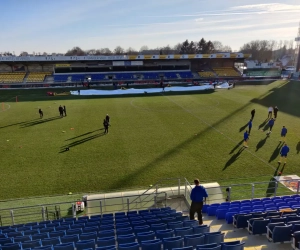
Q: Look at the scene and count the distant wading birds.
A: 0